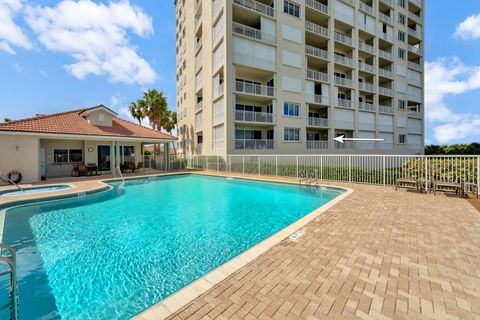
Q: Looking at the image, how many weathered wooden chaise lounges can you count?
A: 2